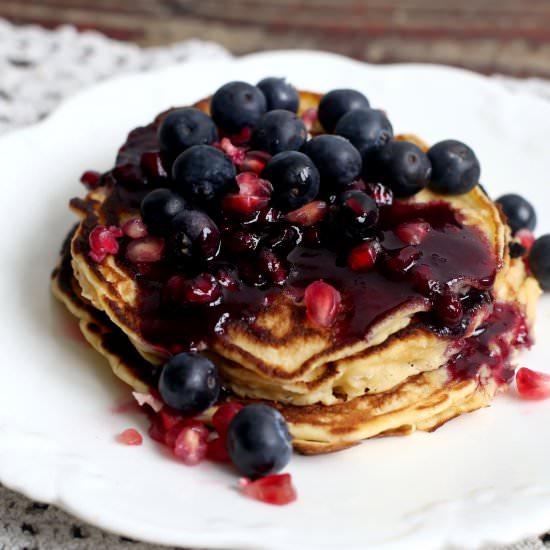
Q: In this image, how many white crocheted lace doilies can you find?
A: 1